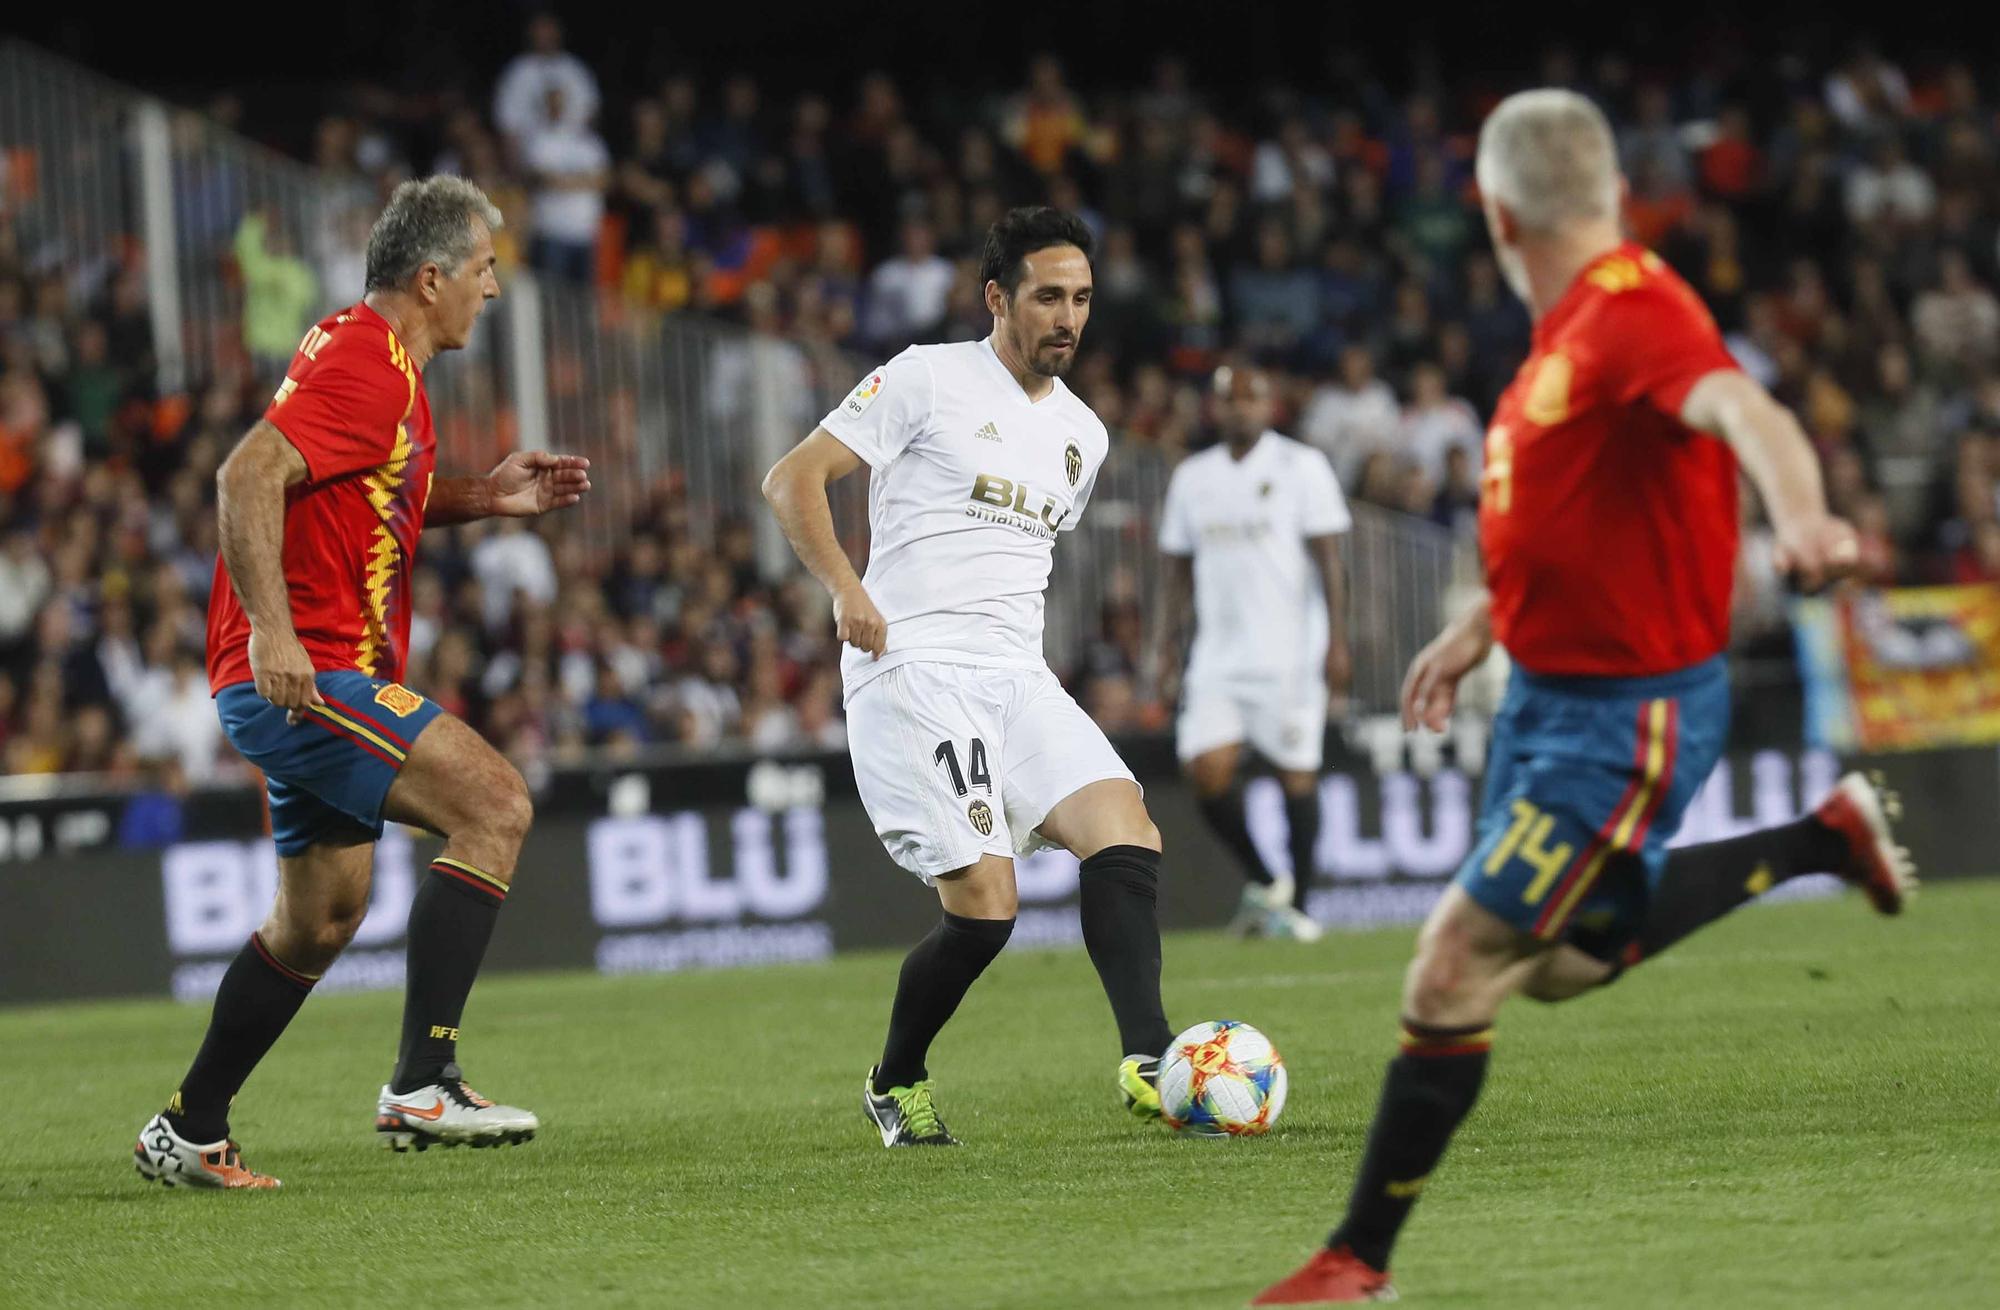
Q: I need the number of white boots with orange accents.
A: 2